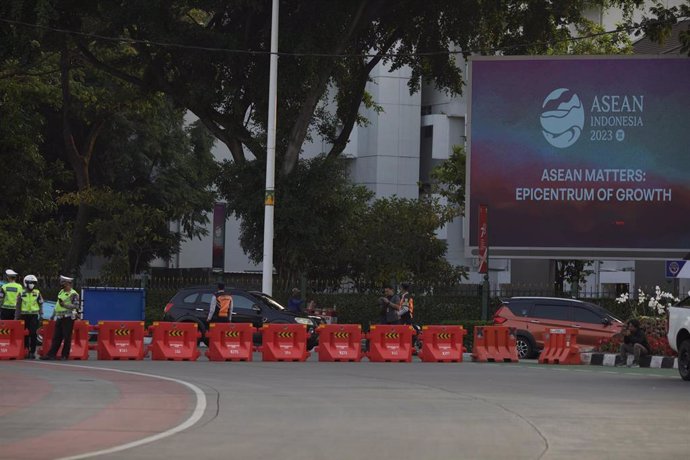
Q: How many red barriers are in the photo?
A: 11